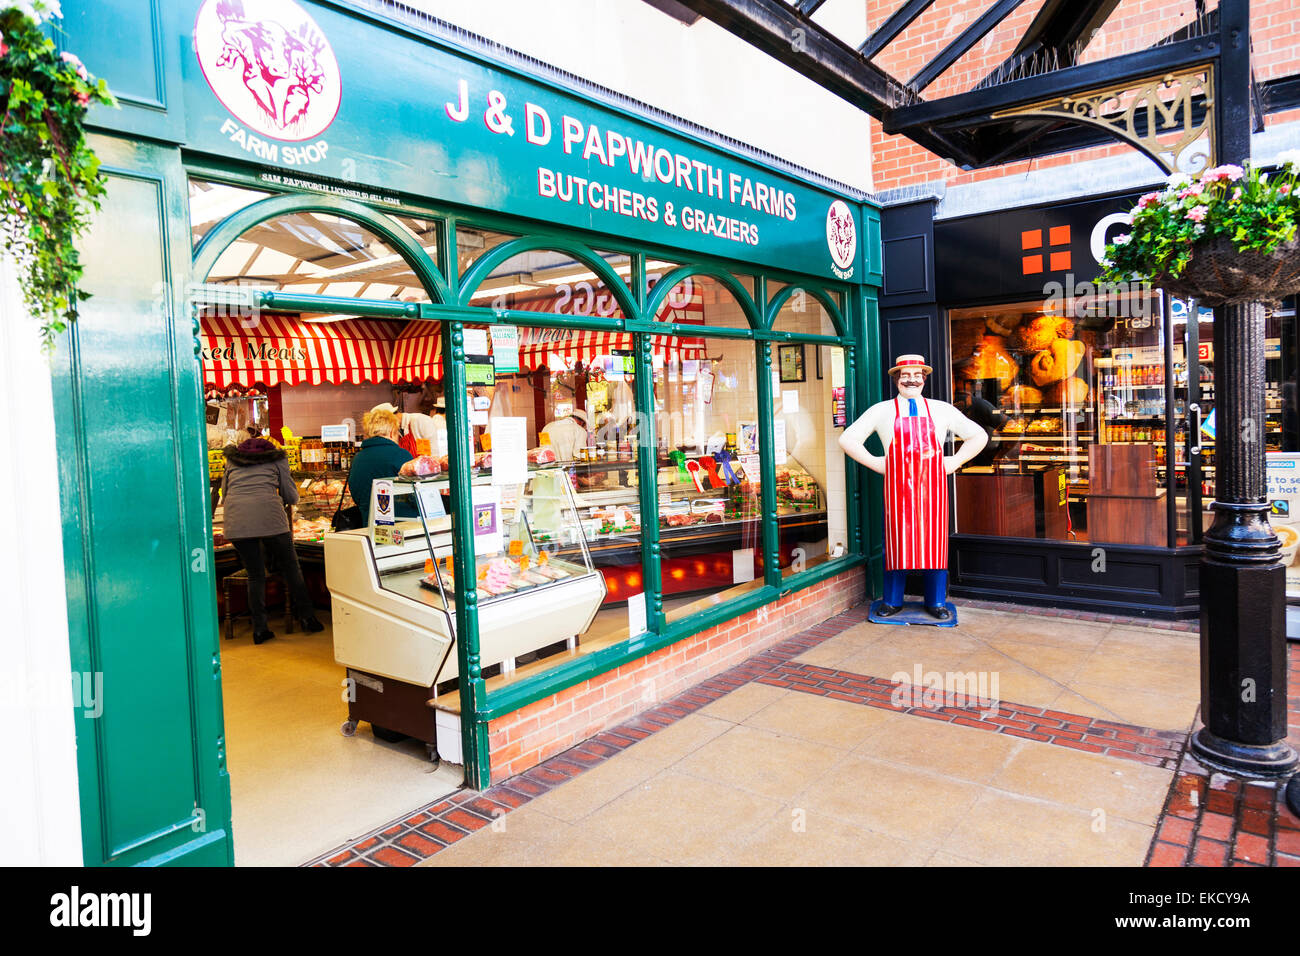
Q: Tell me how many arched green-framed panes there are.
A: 4